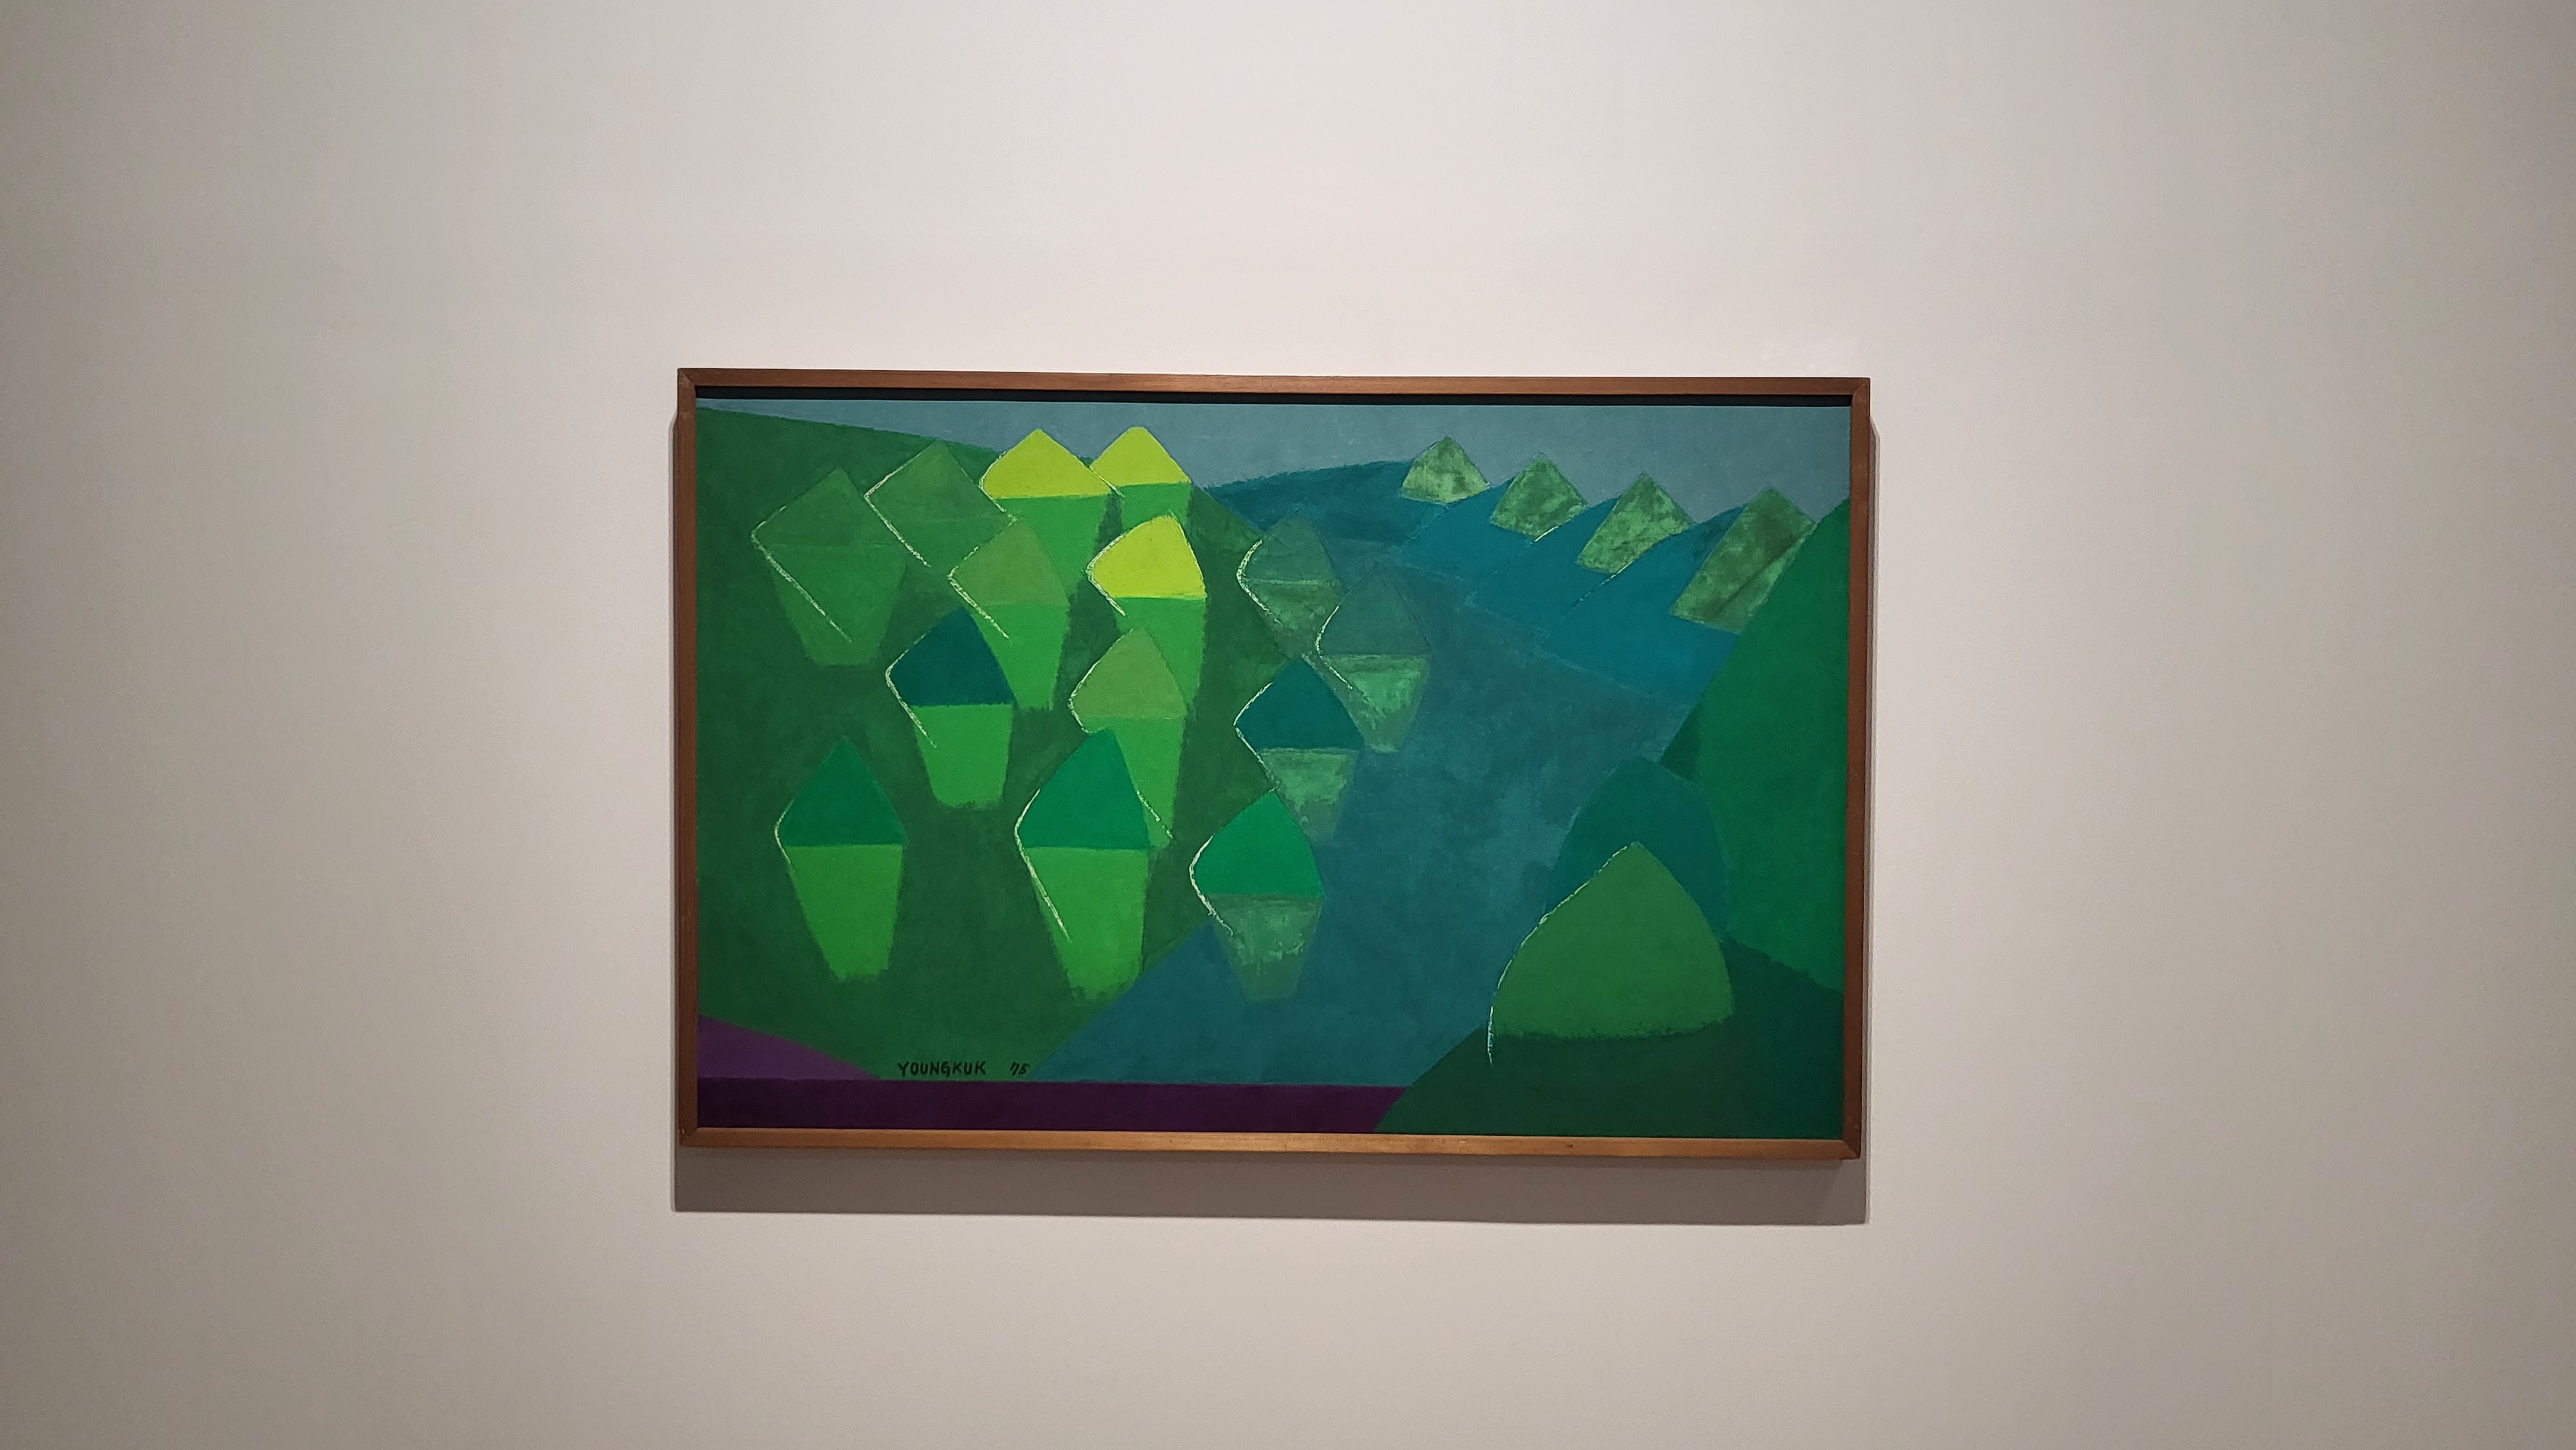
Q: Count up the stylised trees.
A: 14